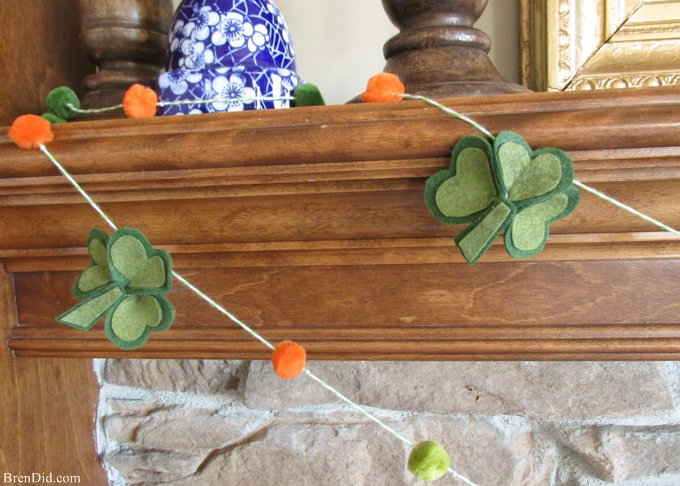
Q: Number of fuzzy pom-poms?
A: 7